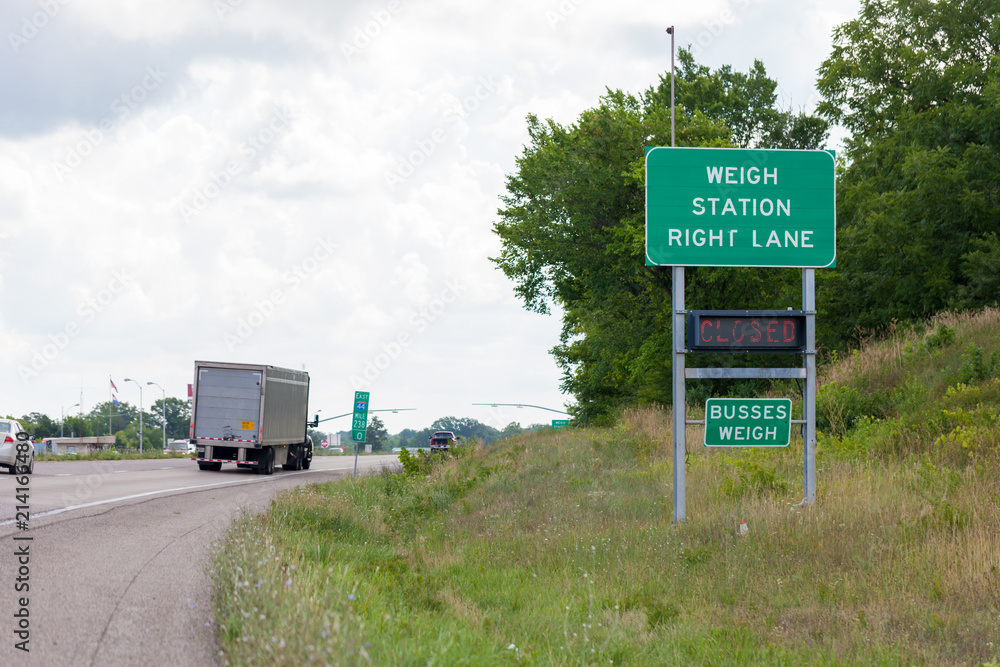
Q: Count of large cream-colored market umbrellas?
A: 0